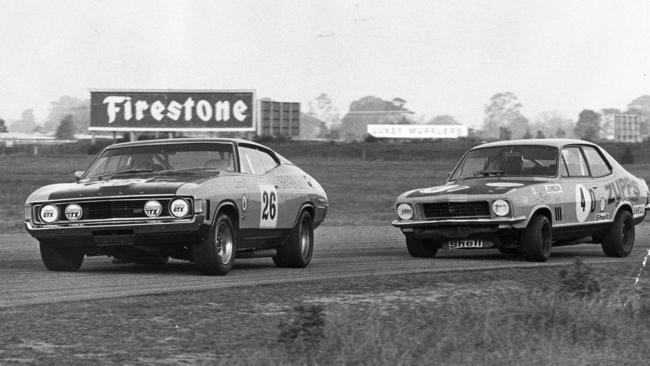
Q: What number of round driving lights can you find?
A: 6